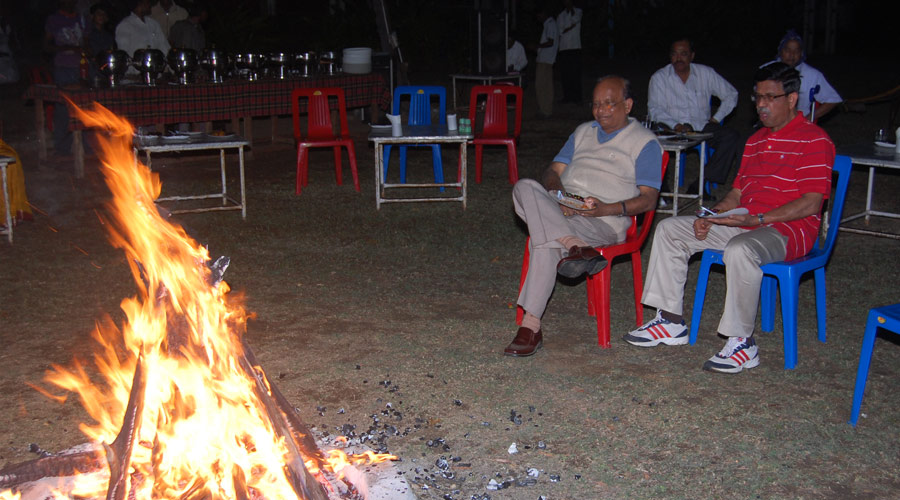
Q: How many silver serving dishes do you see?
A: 8